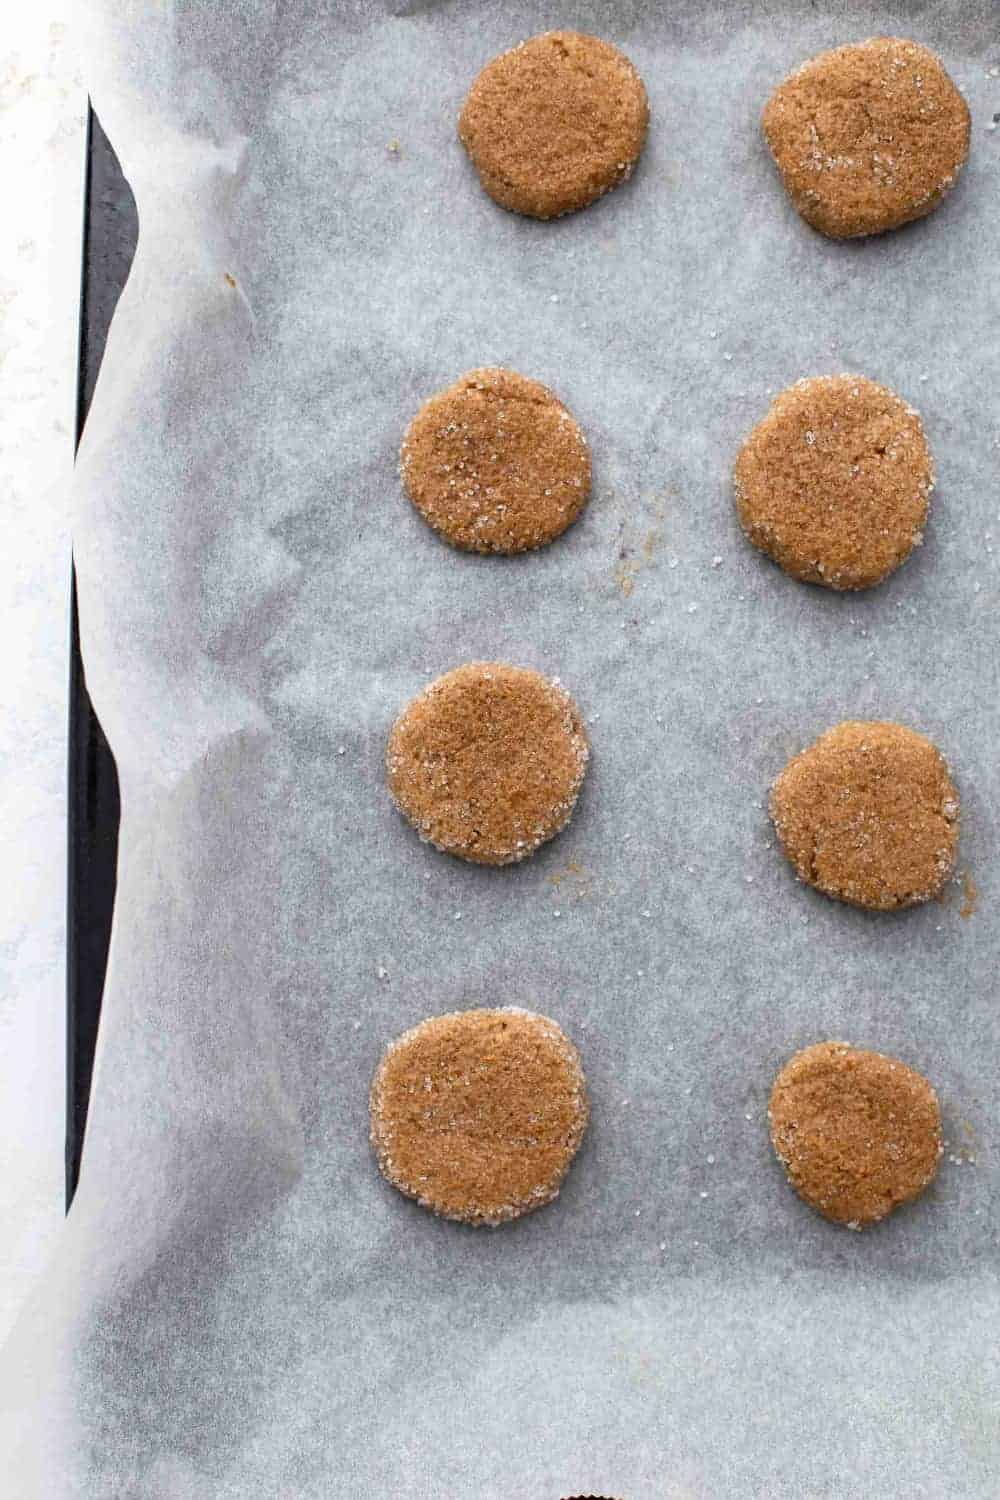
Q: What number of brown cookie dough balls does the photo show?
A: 8